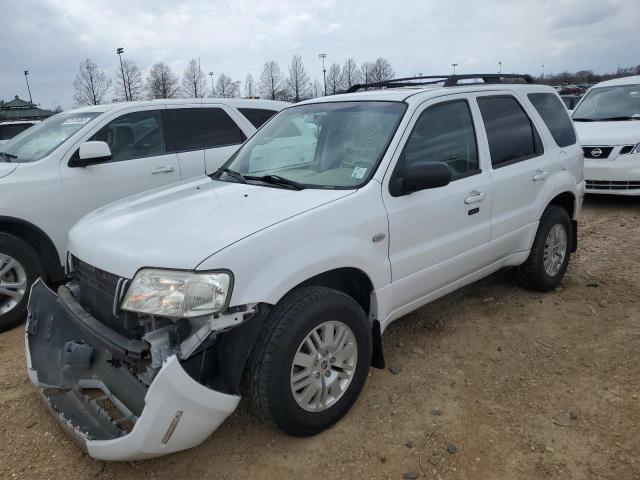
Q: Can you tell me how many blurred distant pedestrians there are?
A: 0